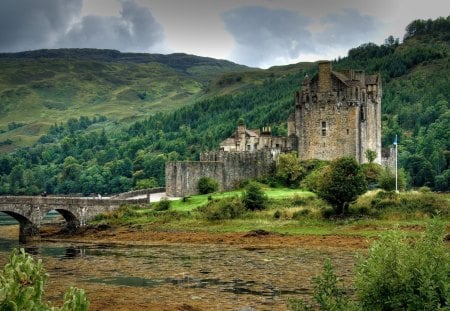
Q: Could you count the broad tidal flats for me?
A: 1